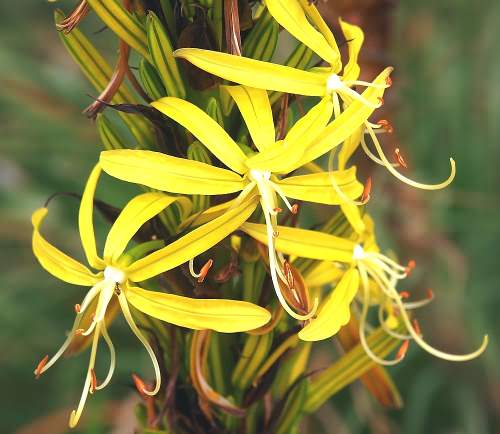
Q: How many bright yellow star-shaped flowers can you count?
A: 4